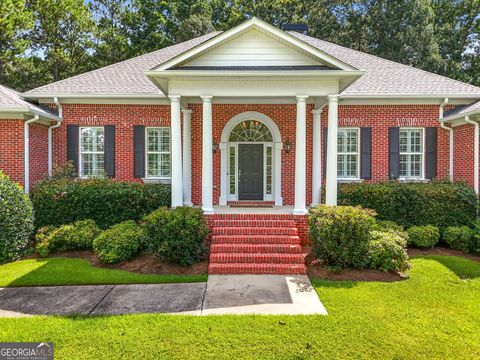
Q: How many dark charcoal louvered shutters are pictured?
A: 7